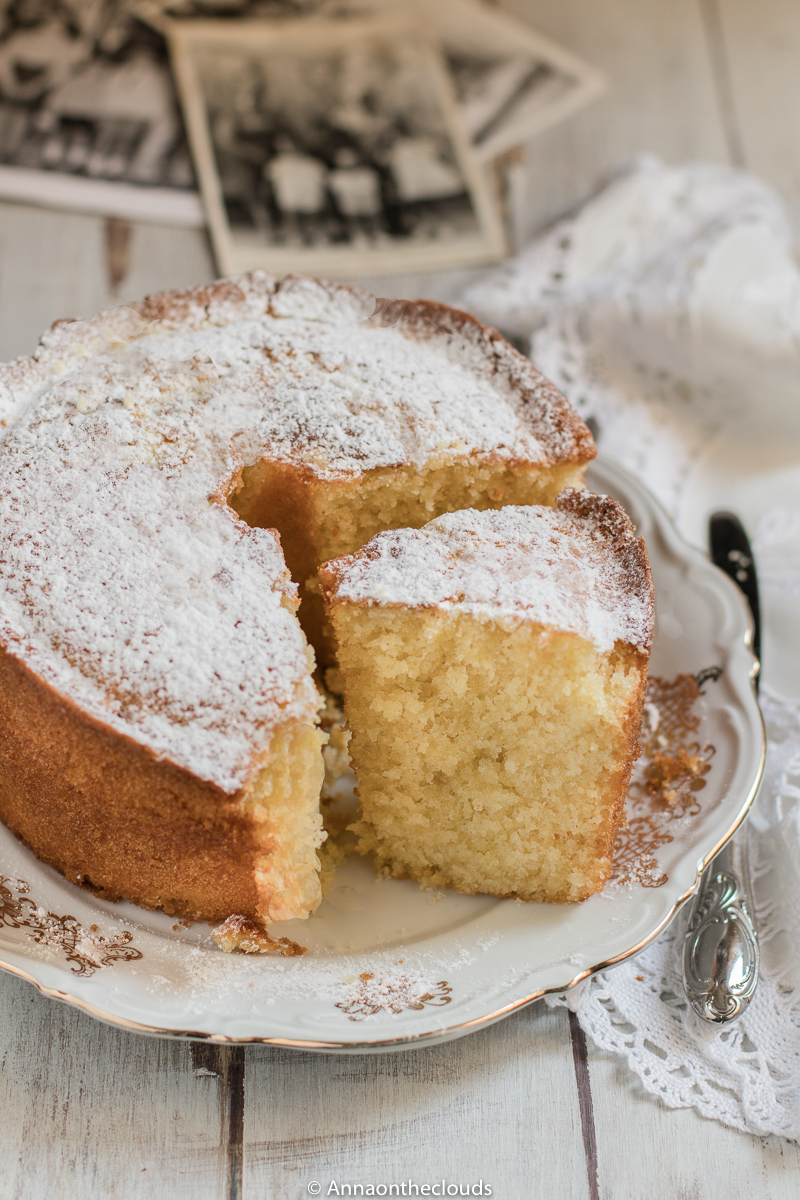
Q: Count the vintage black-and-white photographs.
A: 3